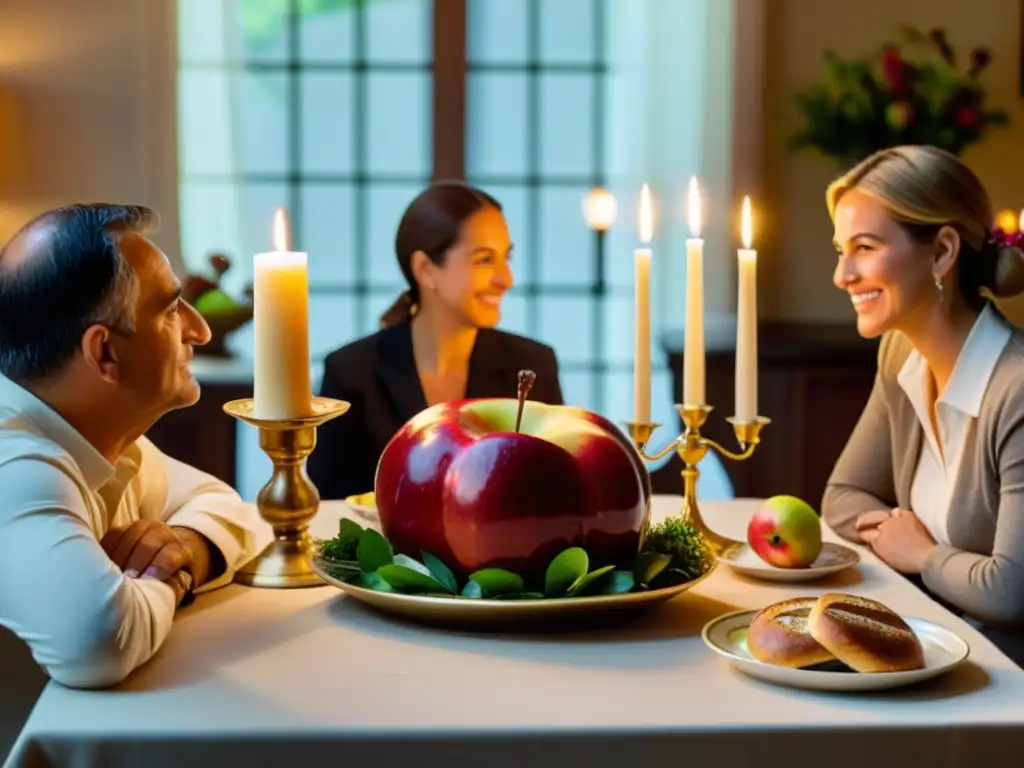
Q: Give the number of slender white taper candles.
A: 3